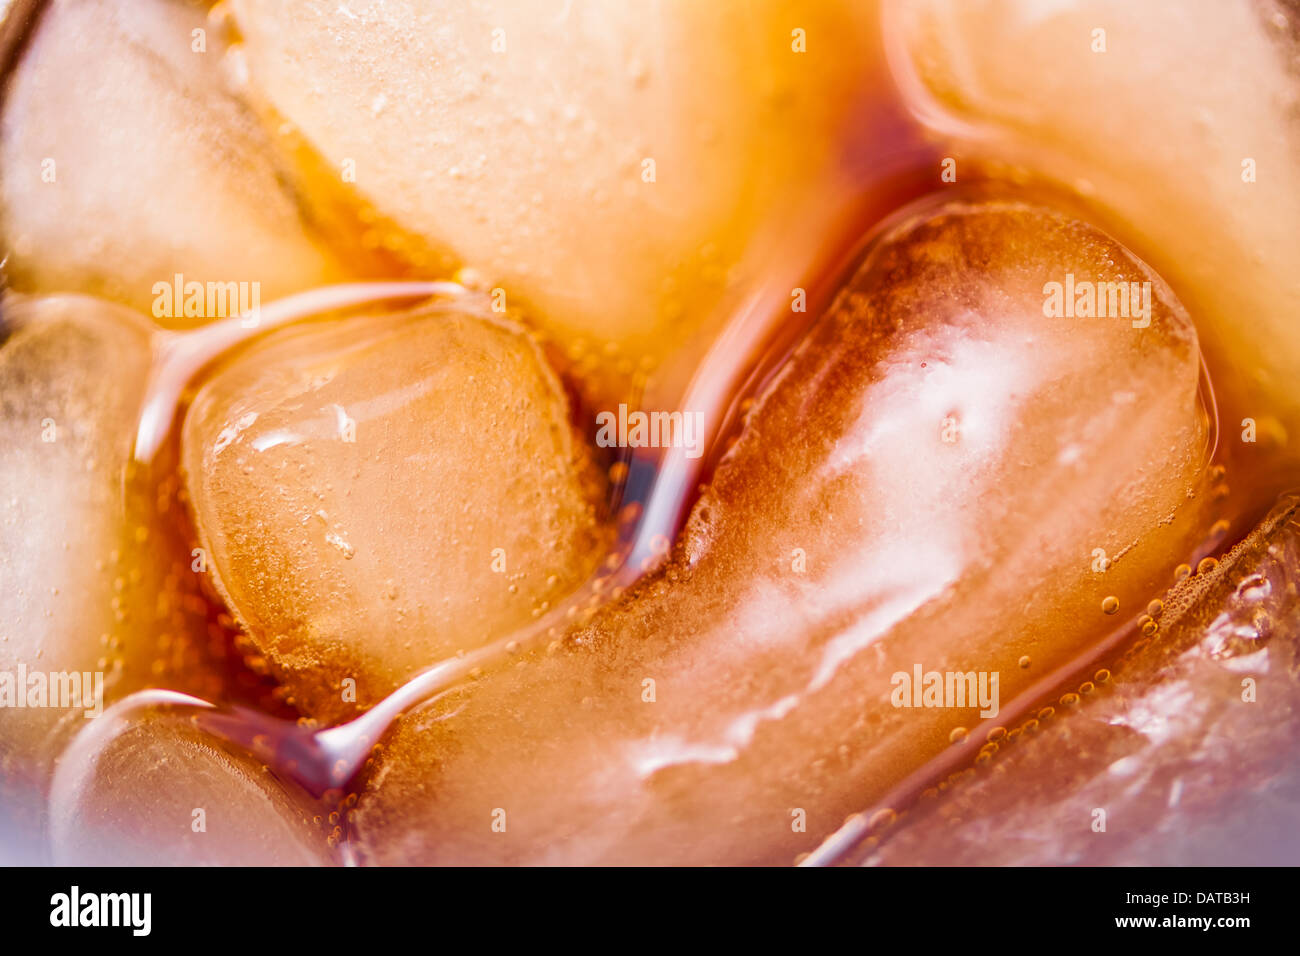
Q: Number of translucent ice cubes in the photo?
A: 8